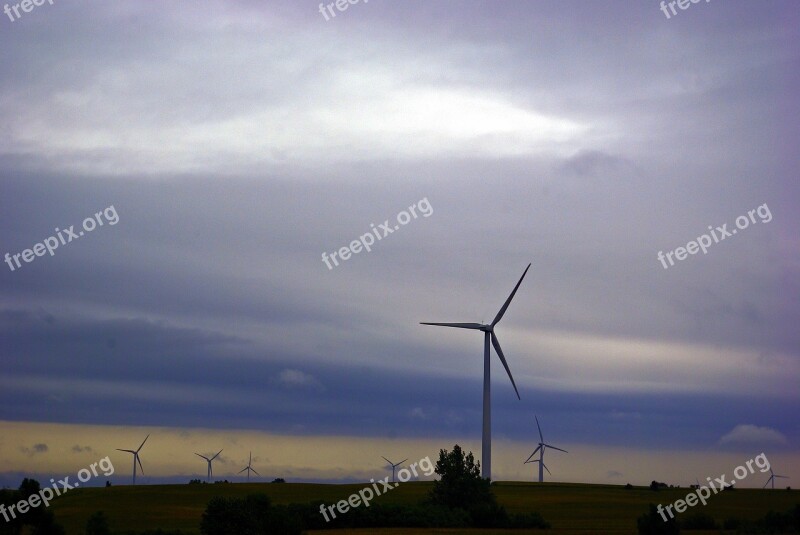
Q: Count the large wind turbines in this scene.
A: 1